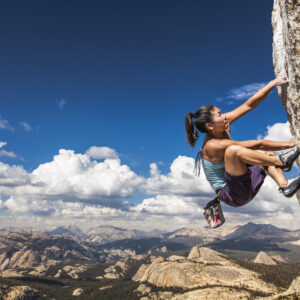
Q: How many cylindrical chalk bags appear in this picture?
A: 1